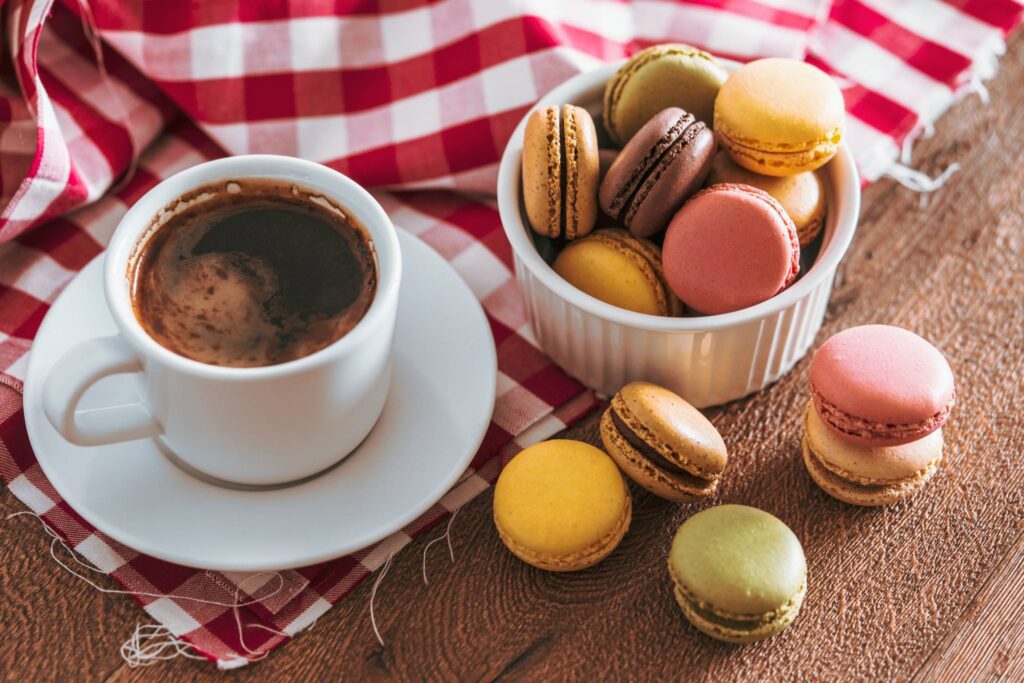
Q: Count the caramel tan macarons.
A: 4